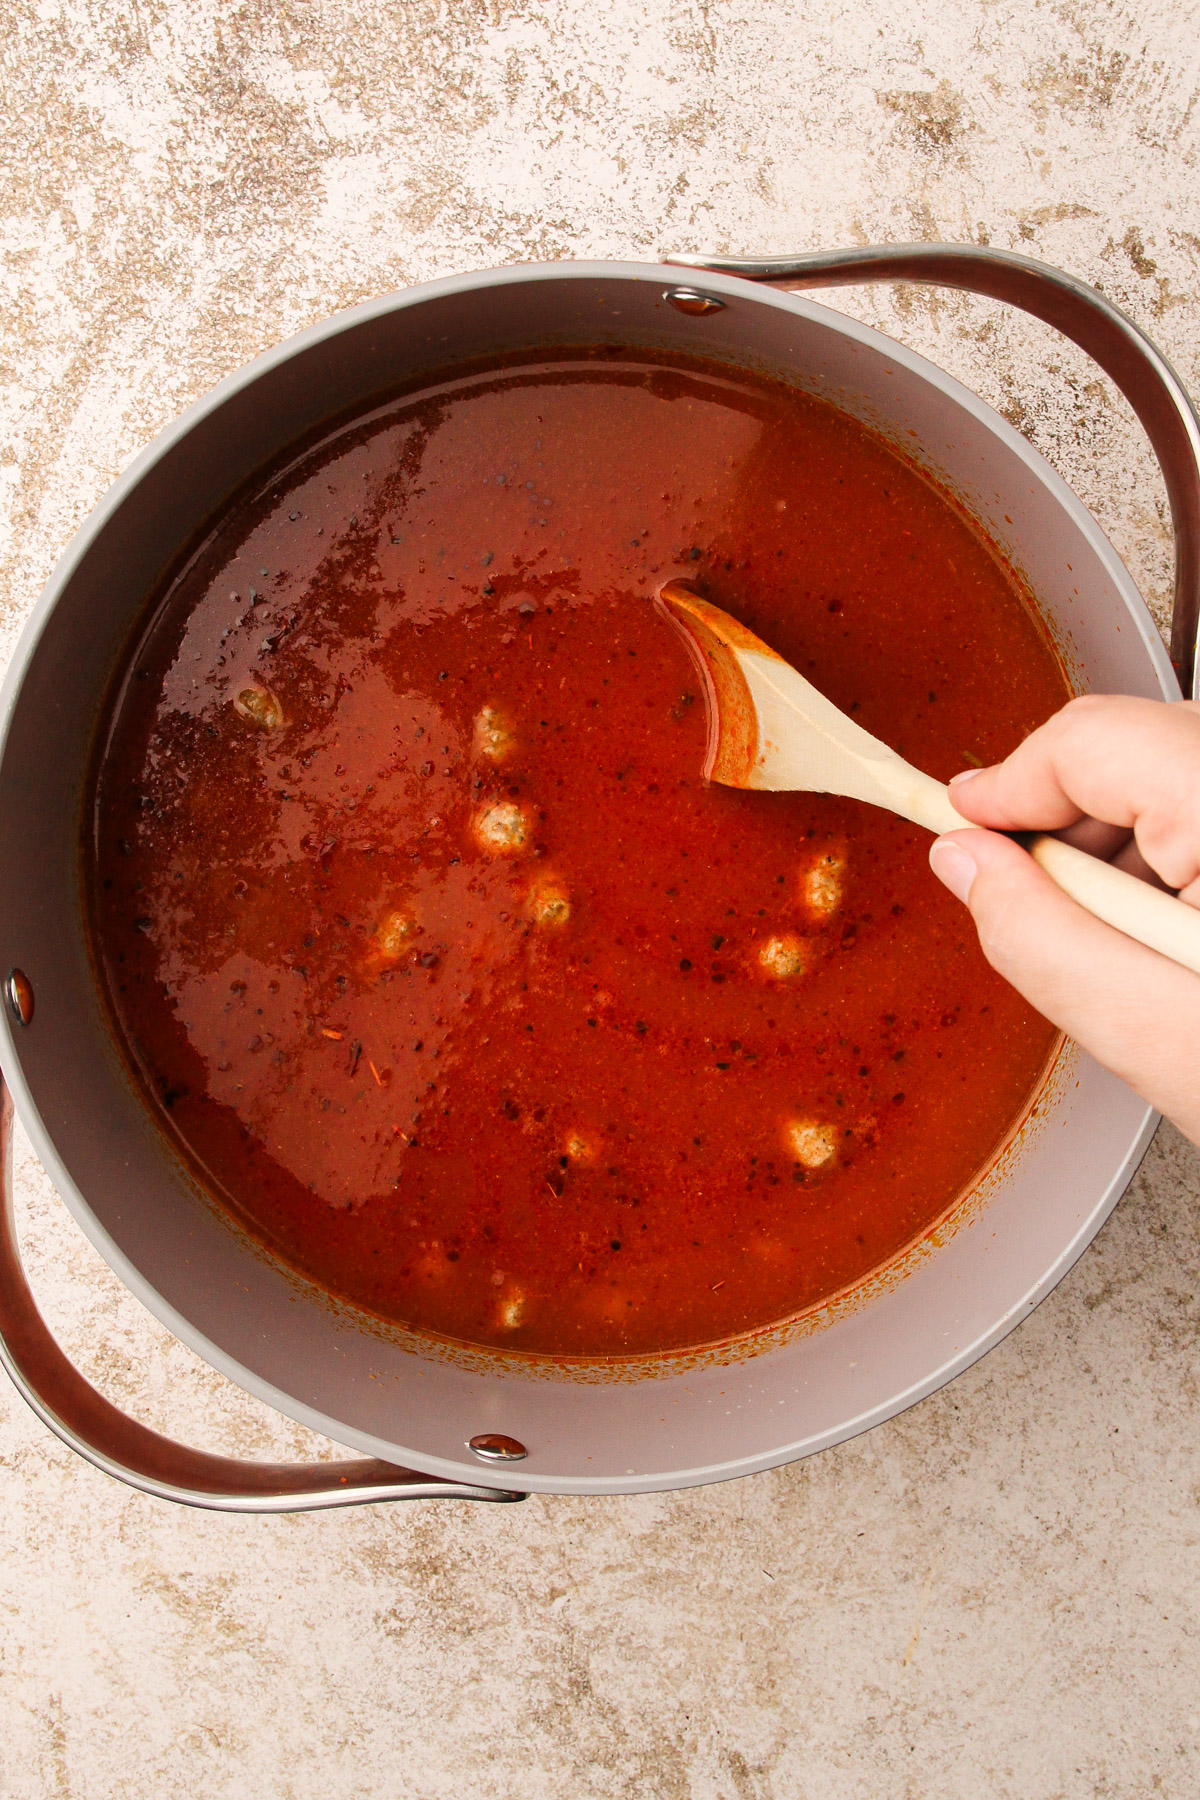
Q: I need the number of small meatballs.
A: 10